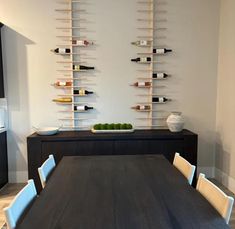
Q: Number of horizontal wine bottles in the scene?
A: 14